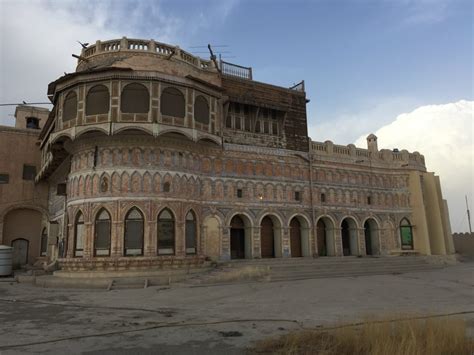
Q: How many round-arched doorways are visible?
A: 6